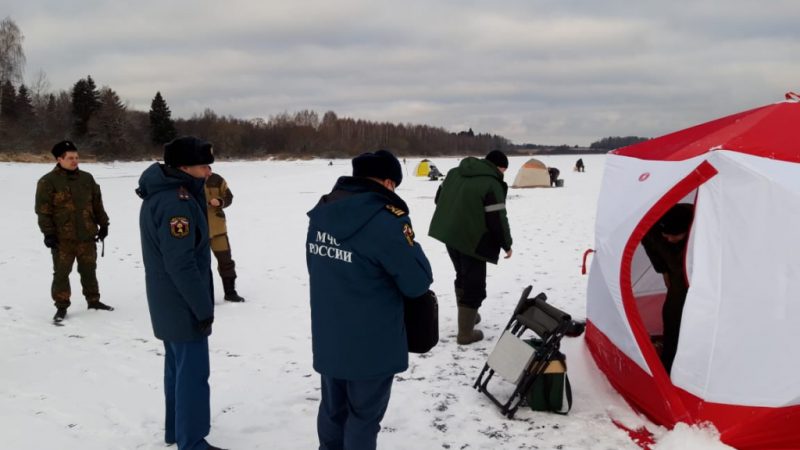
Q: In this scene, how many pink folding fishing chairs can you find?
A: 0